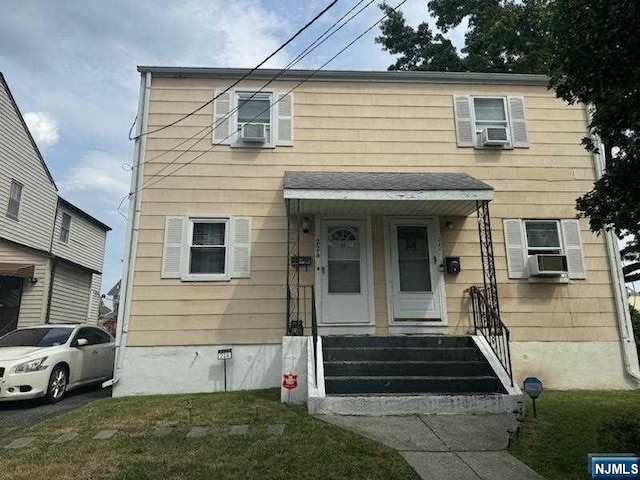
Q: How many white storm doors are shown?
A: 2